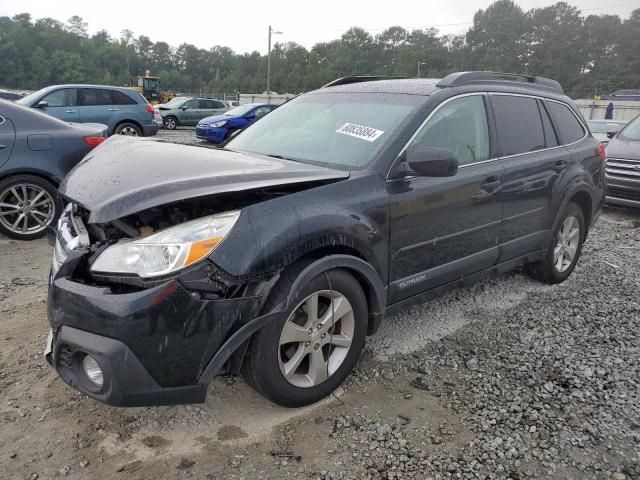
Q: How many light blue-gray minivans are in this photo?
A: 1